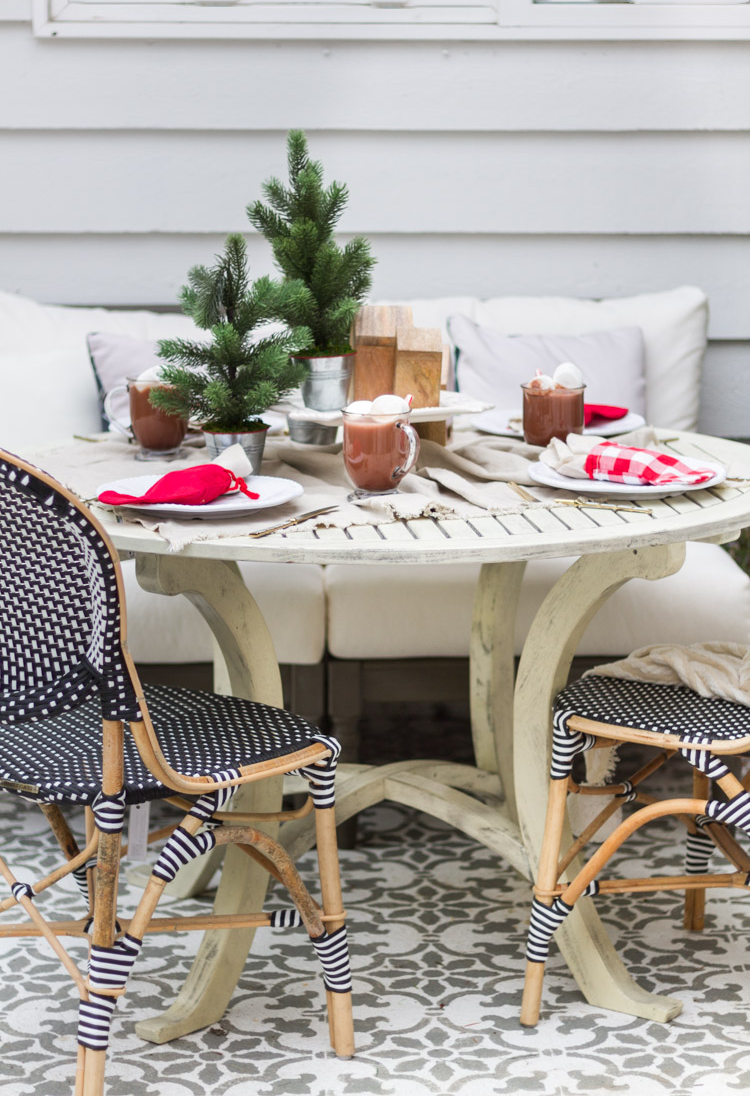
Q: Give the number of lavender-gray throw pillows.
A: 2